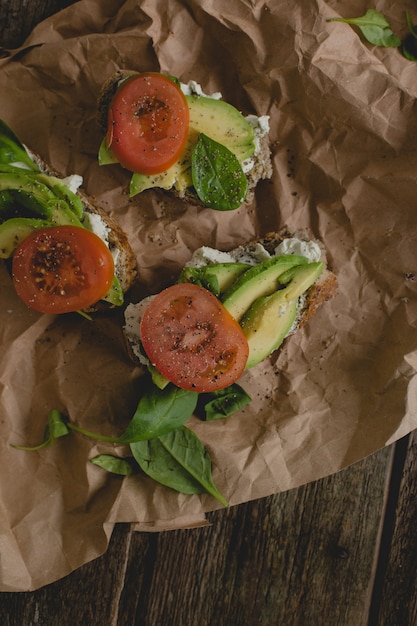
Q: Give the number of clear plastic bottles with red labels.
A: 0